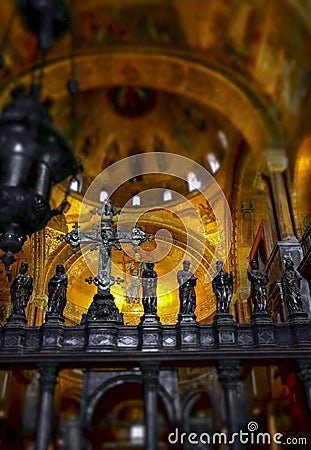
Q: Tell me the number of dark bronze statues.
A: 7